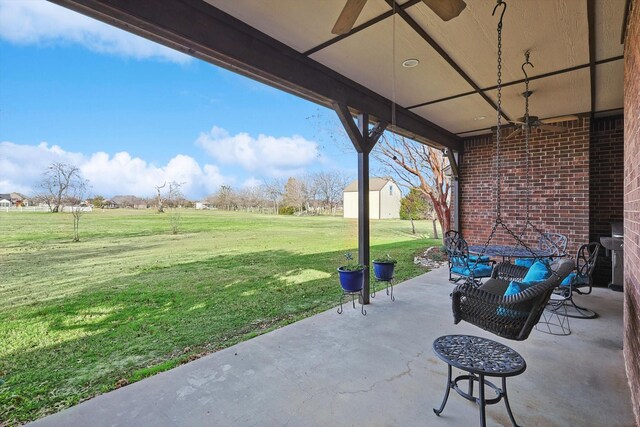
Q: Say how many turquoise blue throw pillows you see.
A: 2